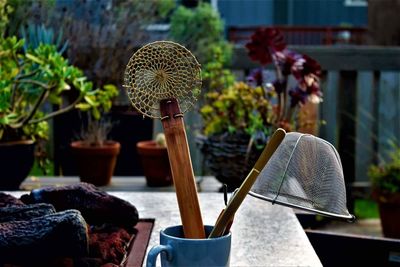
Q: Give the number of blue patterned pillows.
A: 0